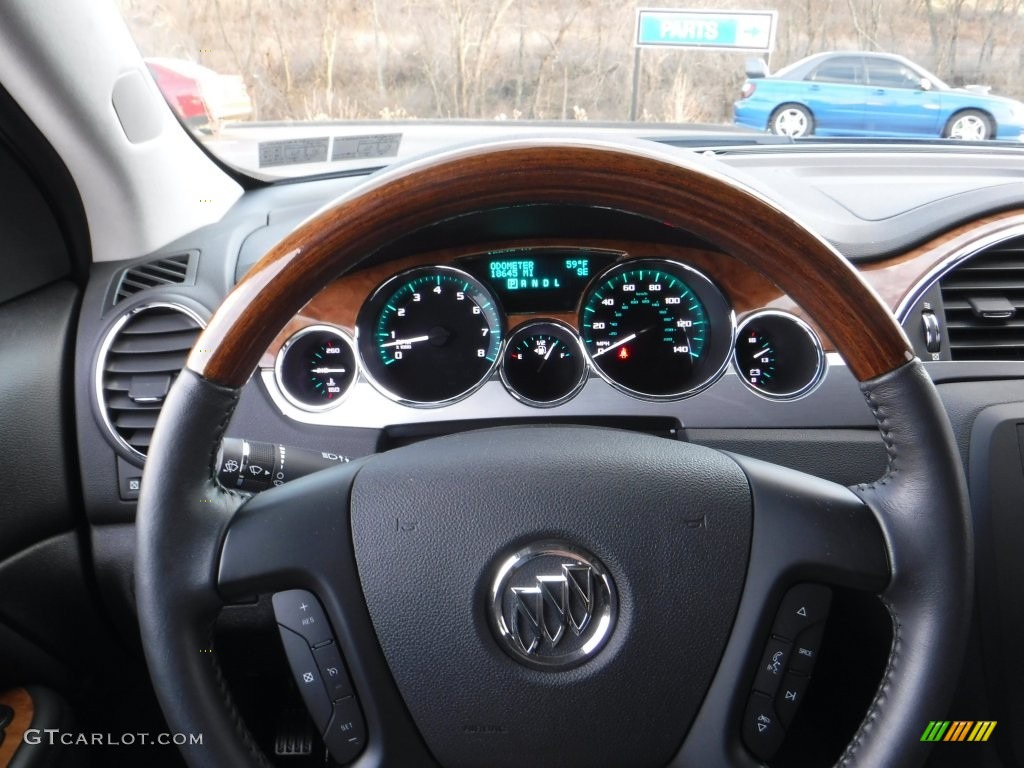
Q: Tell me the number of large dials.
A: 2